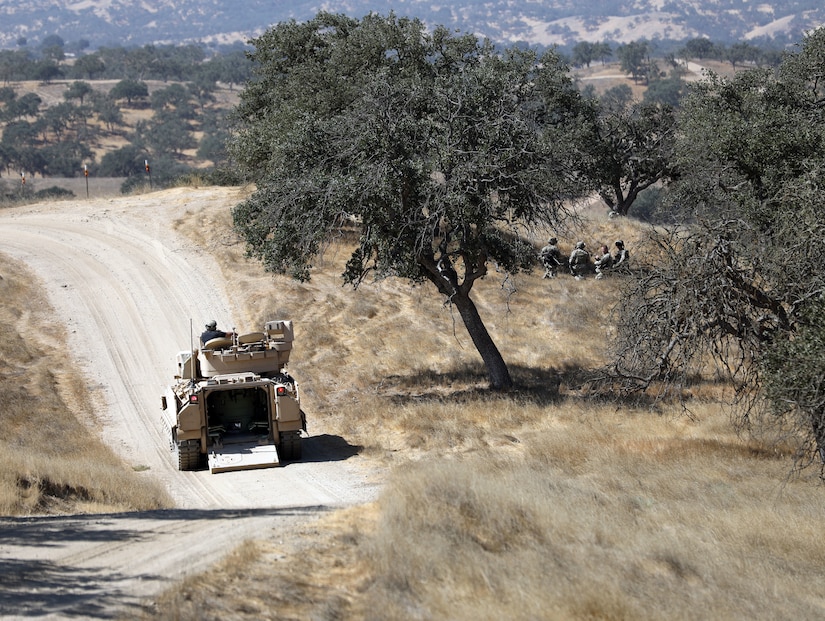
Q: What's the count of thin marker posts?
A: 3